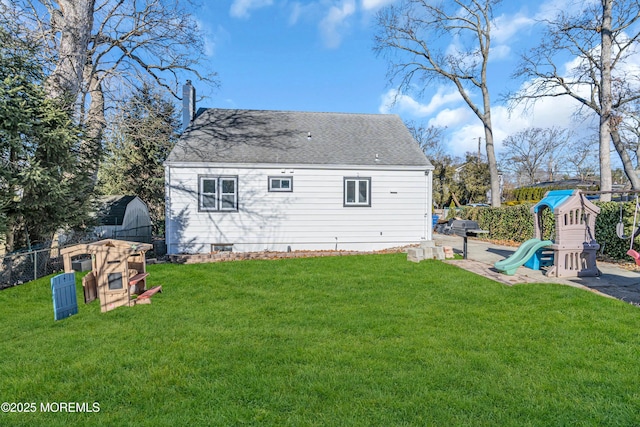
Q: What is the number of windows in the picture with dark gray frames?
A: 3